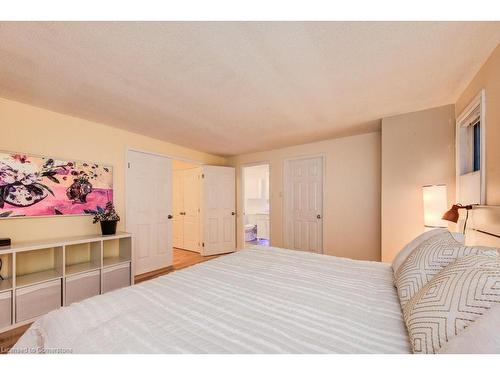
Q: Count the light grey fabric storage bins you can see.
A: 4